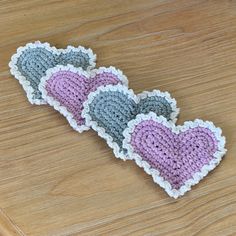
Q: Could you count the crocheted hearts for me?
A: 4